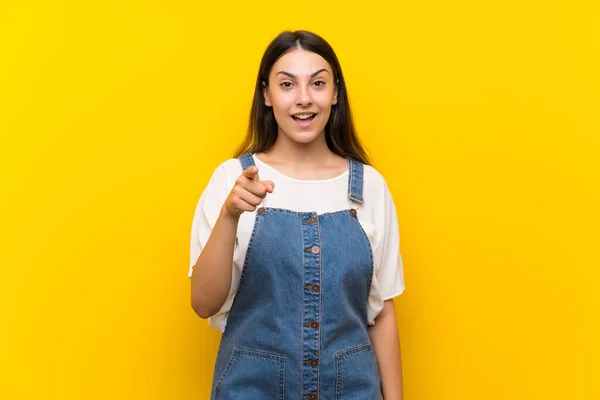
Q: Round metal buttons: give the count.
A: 8